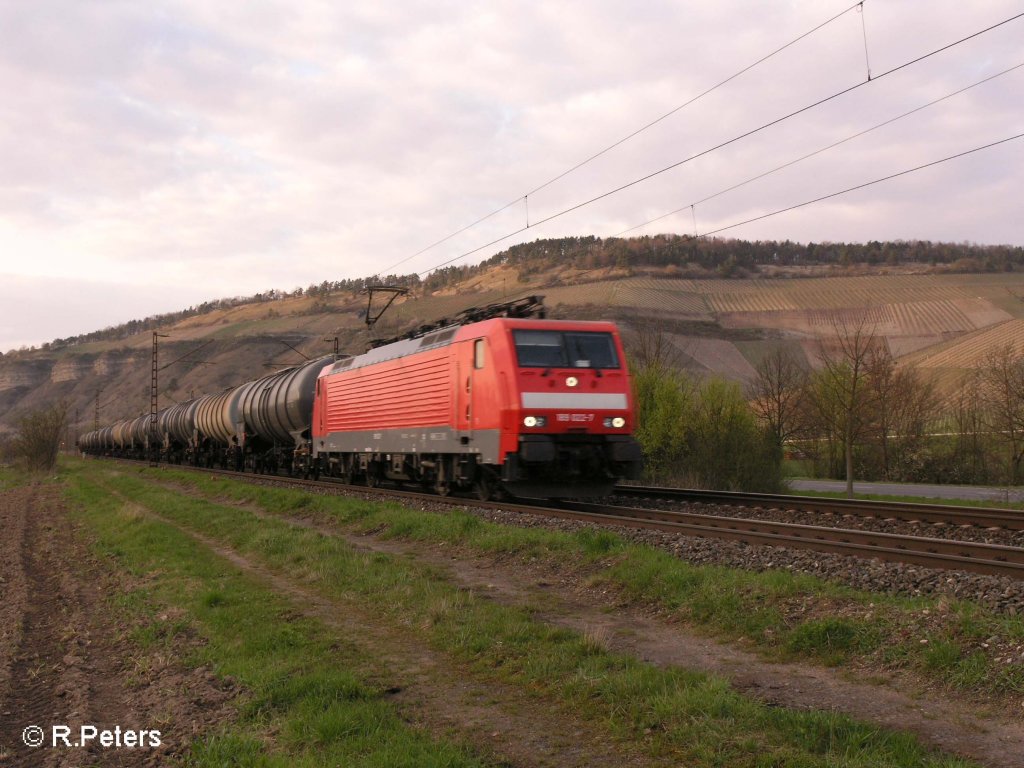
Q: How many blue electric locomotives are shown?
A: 0